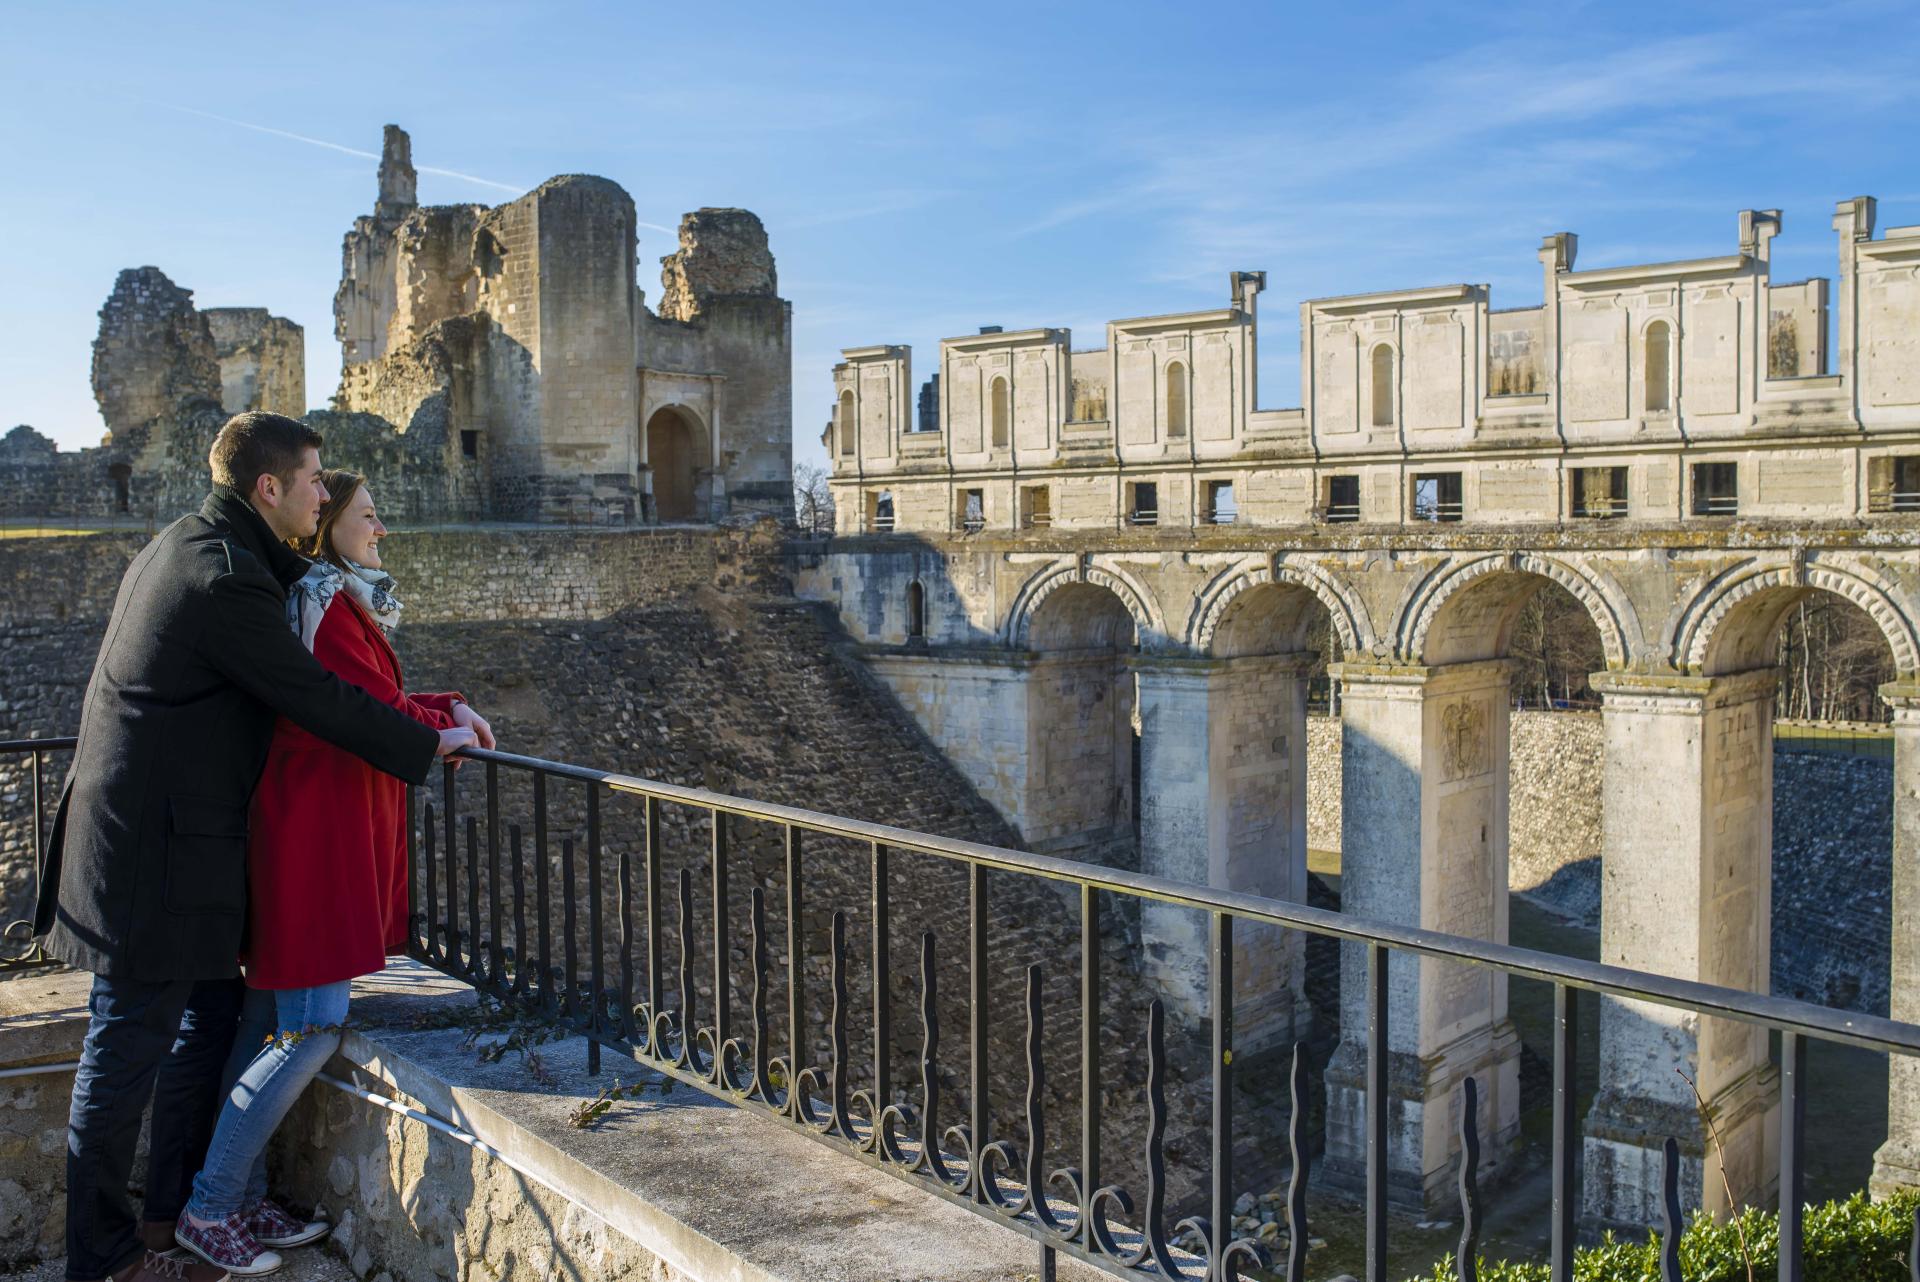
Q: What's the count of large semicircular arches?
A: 4